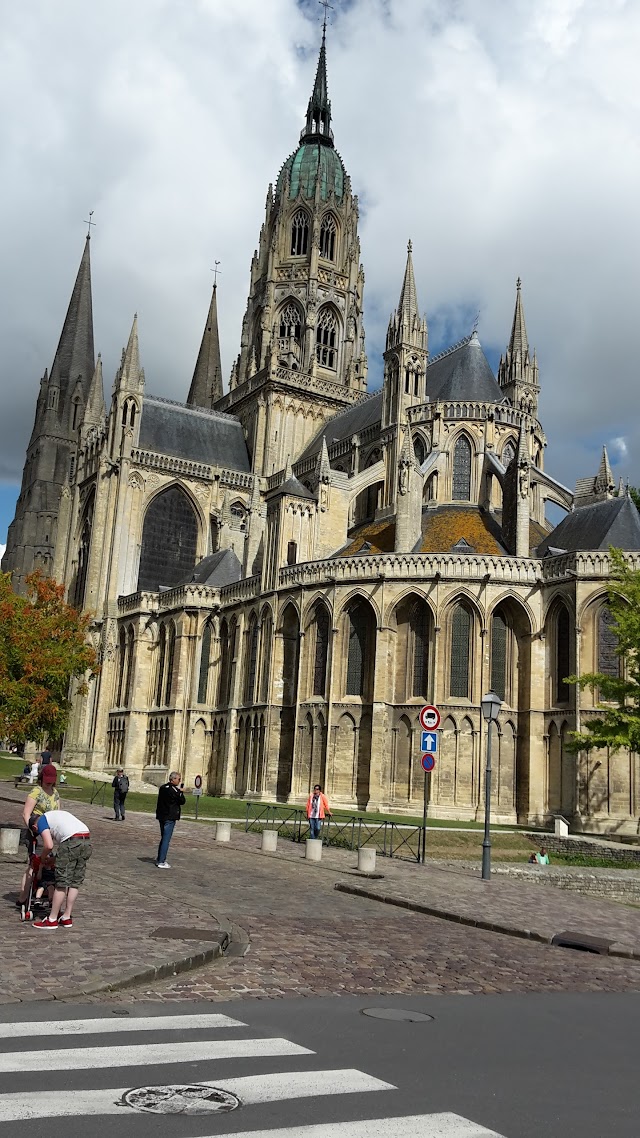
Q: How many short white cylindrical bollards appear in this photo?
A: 5